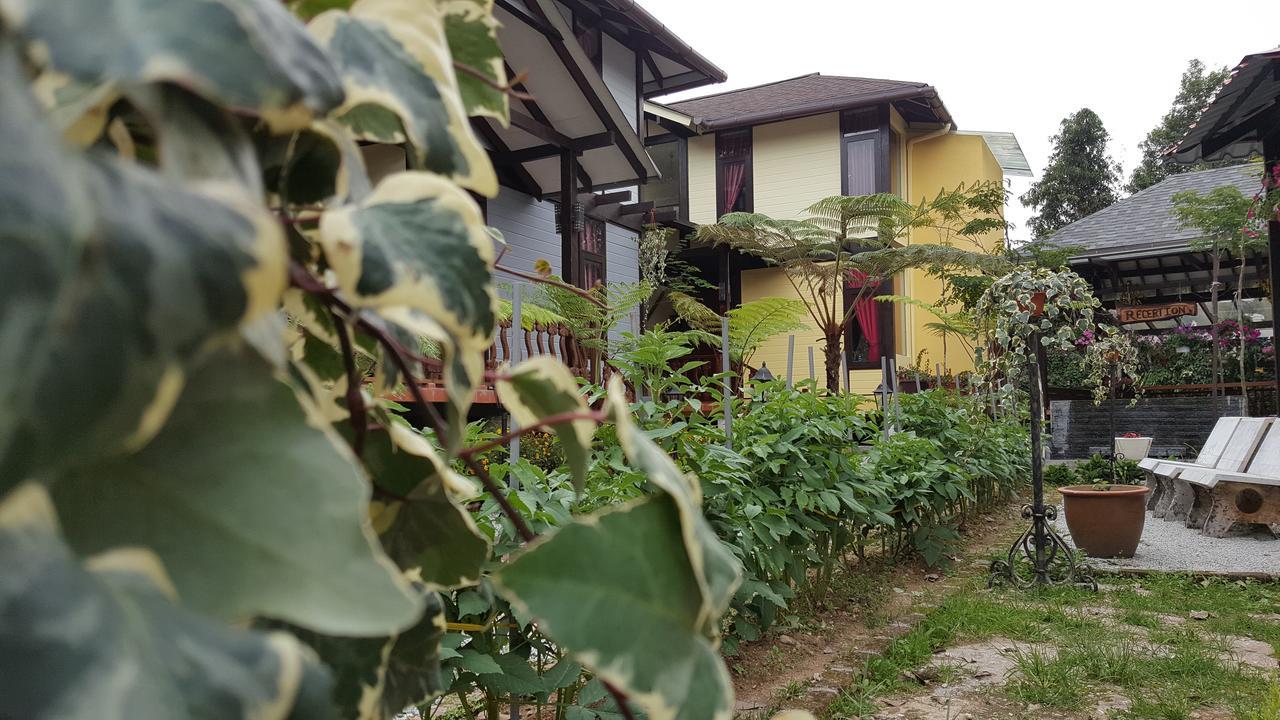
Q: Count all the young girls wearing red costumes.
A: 0